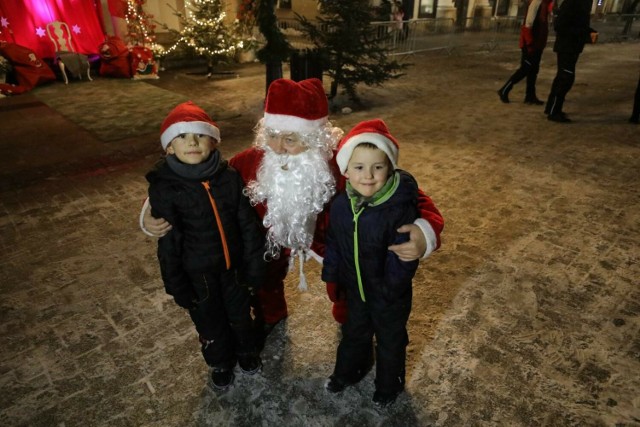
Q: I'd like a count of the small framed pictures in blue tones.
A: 0